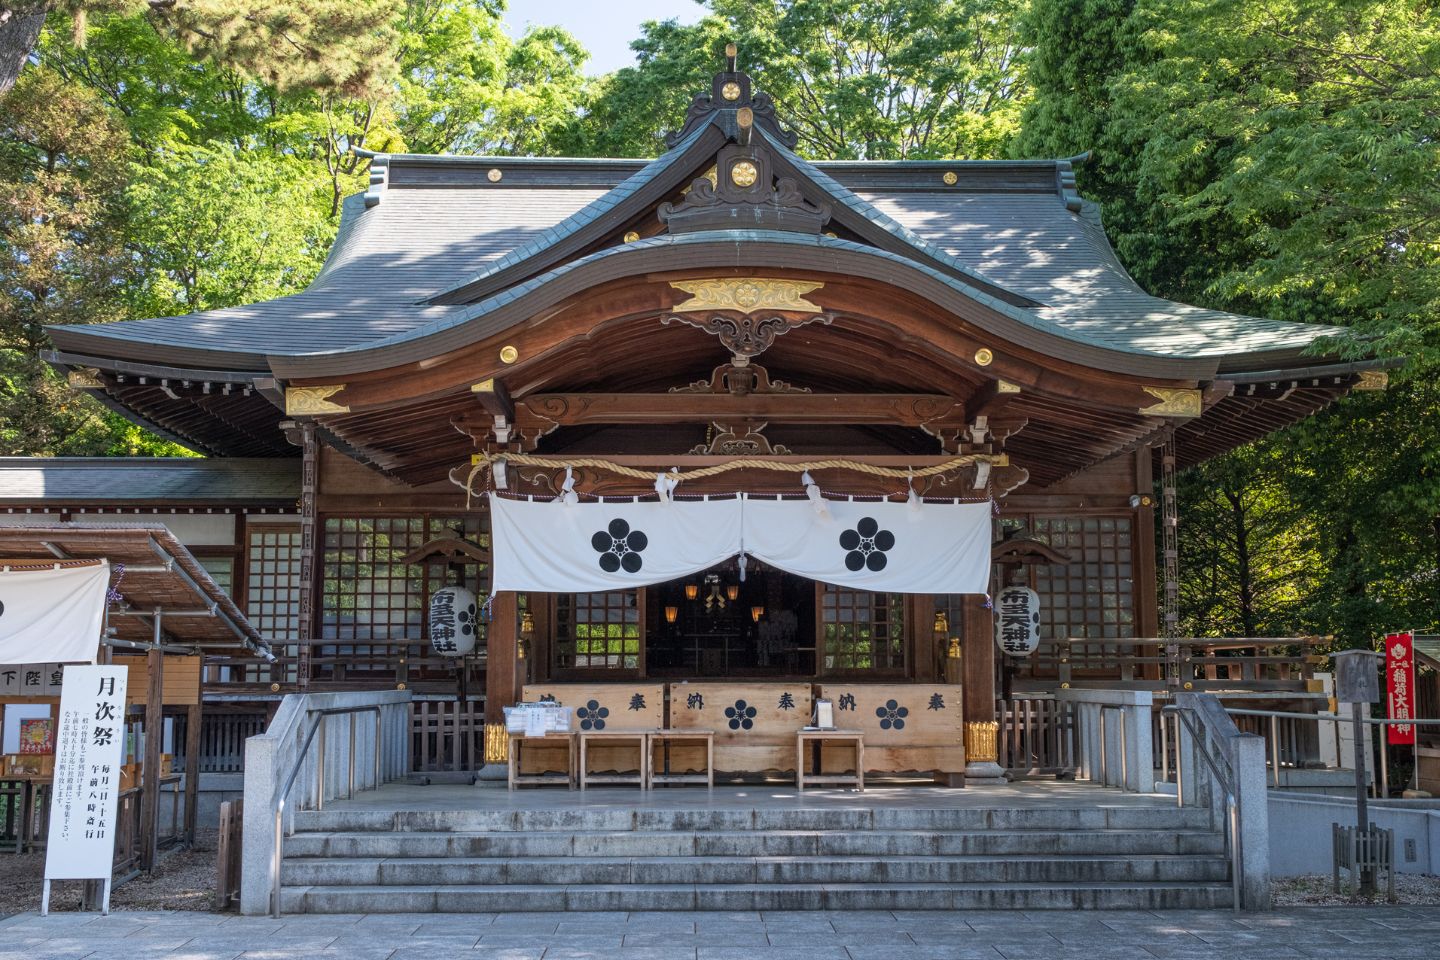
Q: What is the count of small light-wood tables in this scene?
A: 4